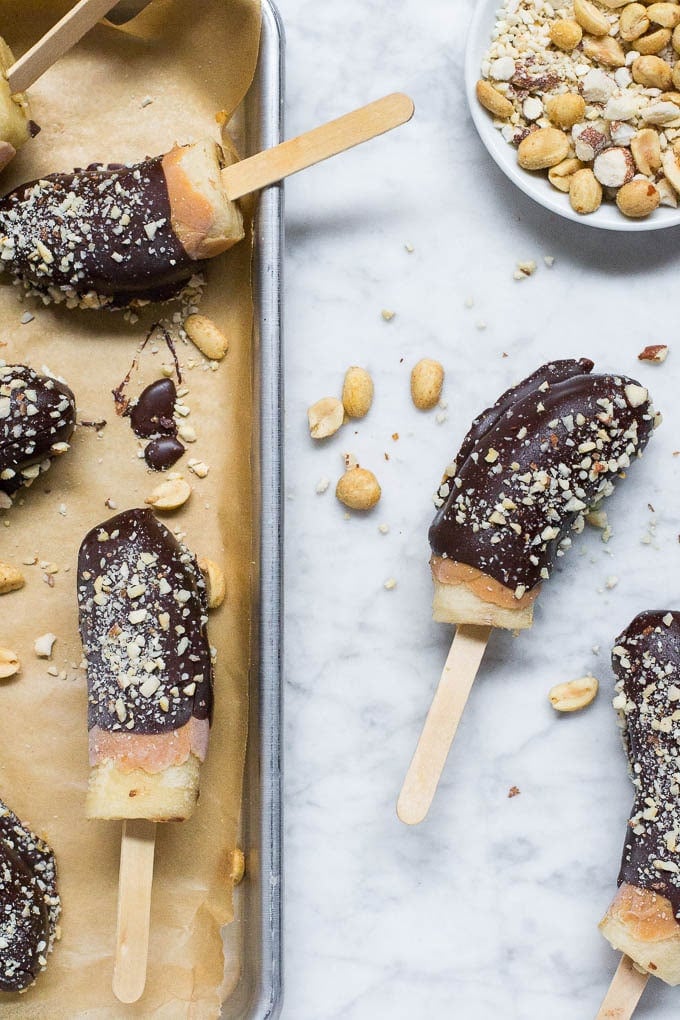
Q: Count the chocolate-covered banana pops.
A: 7